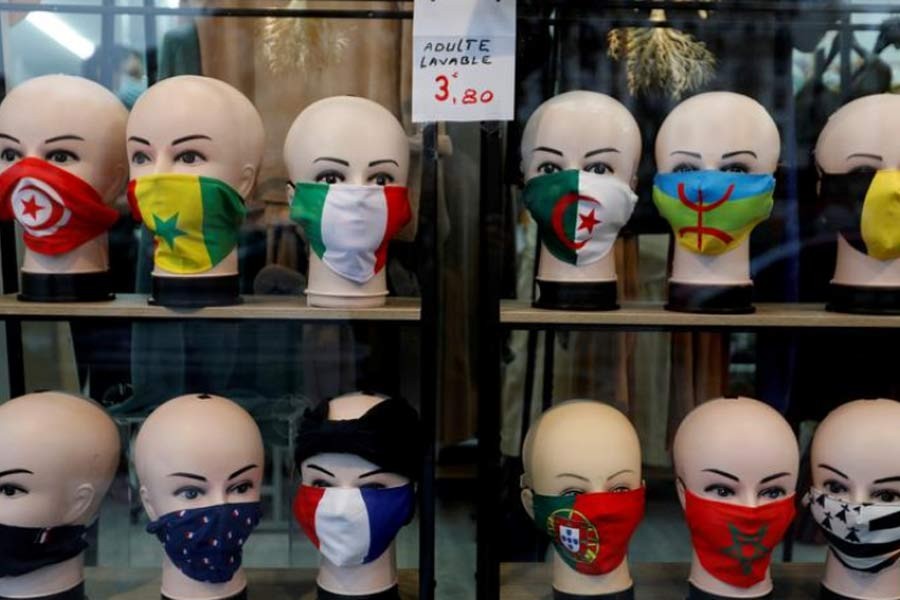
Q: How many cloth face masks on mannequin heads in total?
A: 12